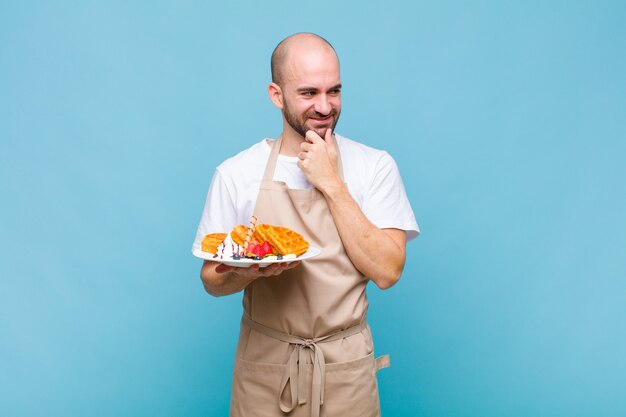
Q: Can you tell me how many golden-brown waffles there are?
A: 3